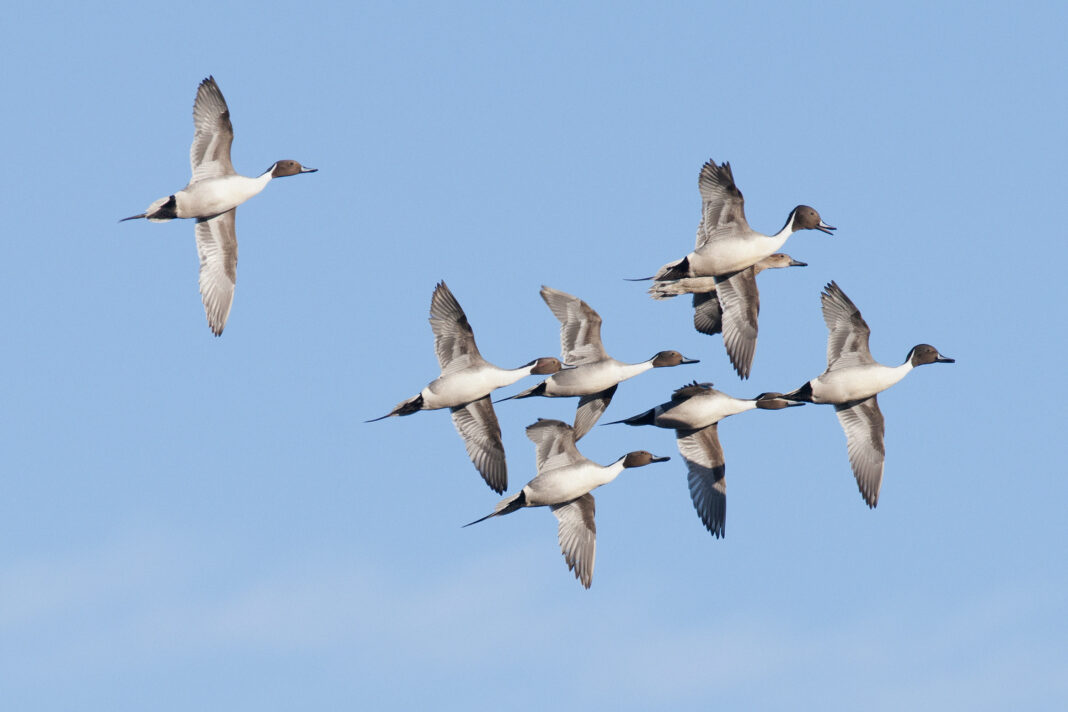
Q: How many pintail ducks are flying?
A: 8